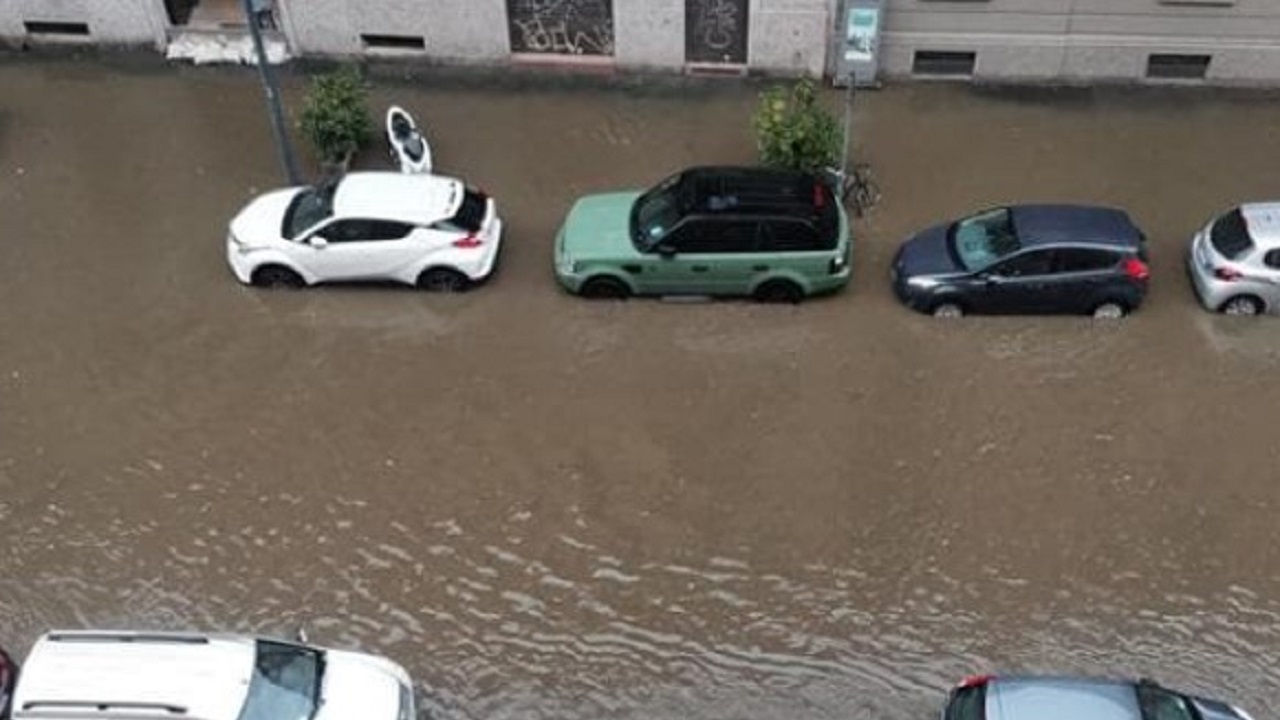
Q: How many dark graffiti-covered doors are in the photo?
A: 2